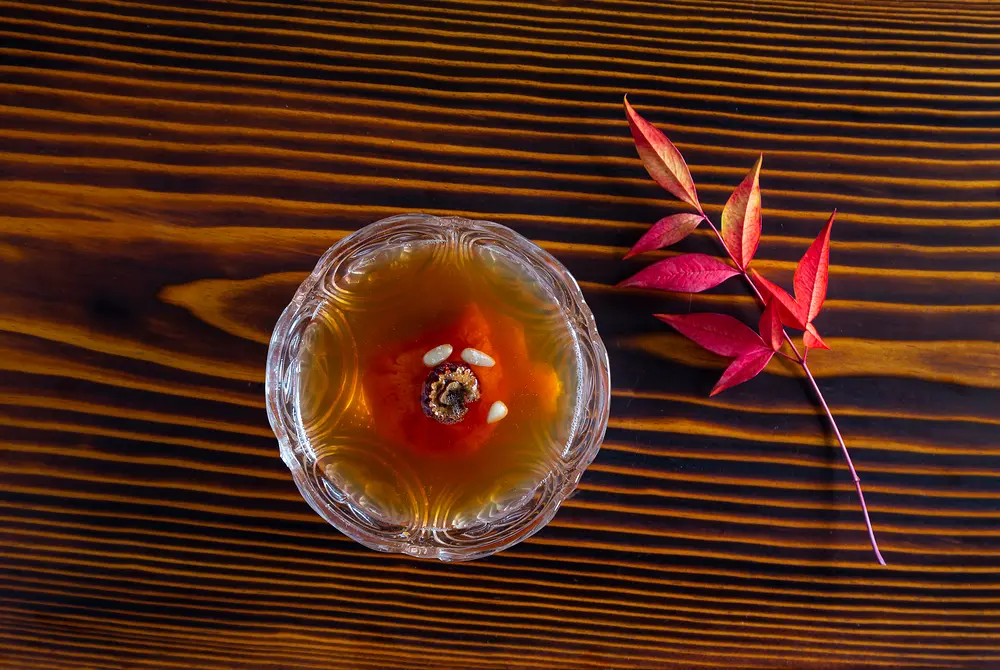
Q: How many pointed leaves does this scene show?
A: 10